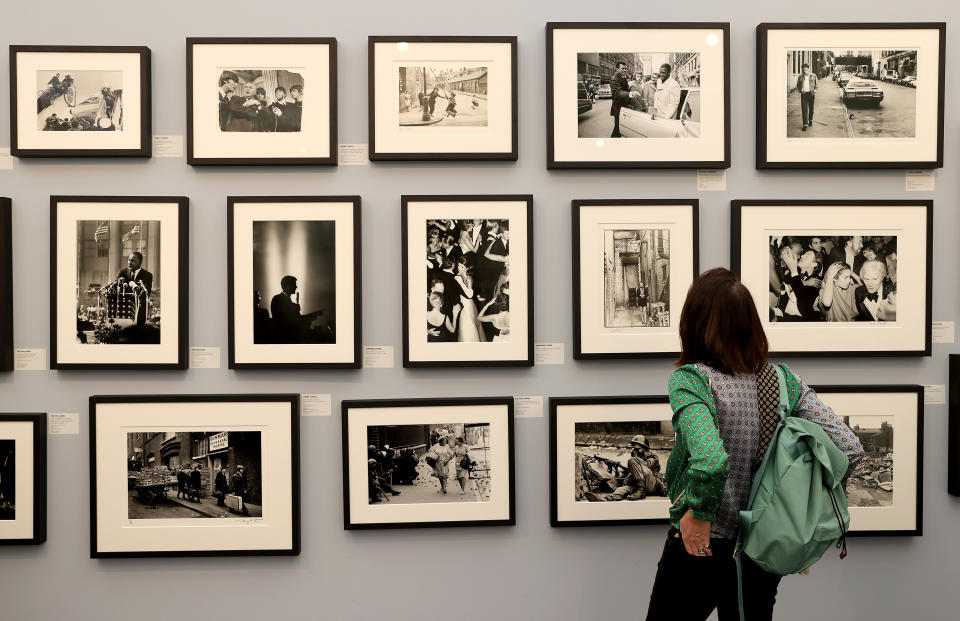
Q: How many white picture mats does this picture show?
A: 15